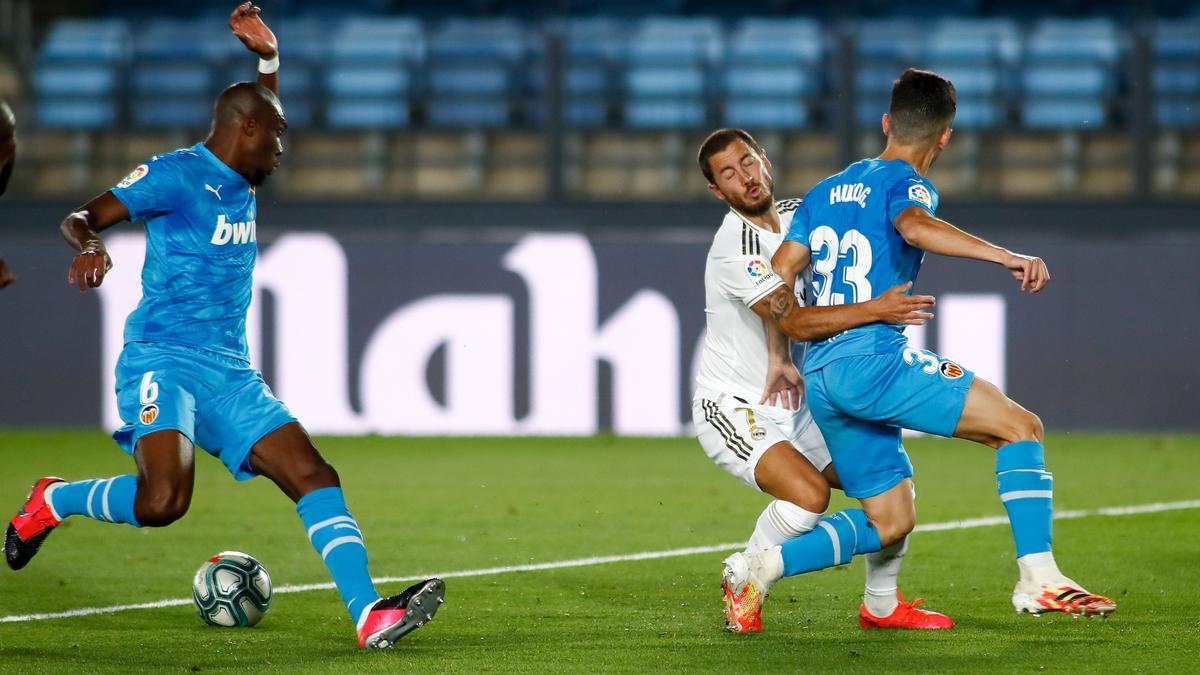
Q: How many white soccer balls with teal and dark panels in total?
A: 1